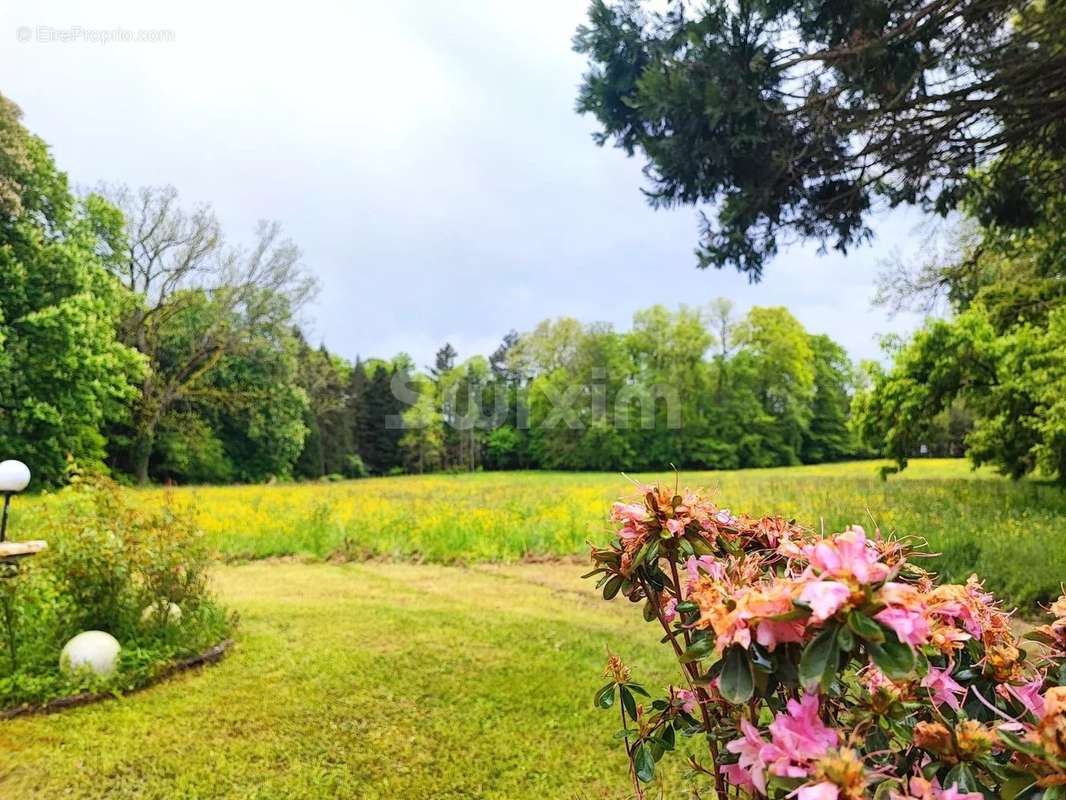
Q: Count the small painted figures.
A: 0